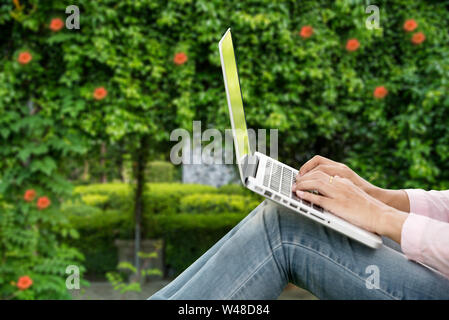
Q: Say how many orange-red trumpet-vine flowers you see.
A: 12